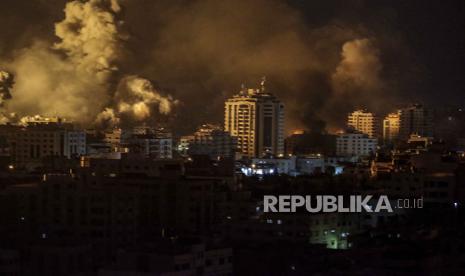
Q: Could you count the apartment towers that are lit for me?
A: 3